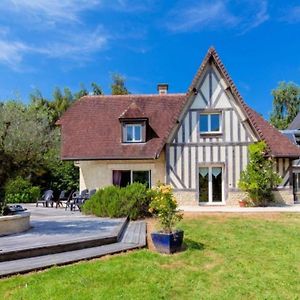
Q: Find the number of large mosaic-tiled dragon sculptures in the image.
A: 0